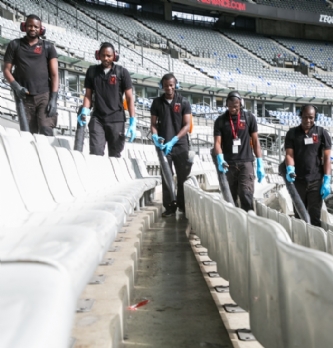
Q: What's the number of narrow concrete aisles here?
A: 1